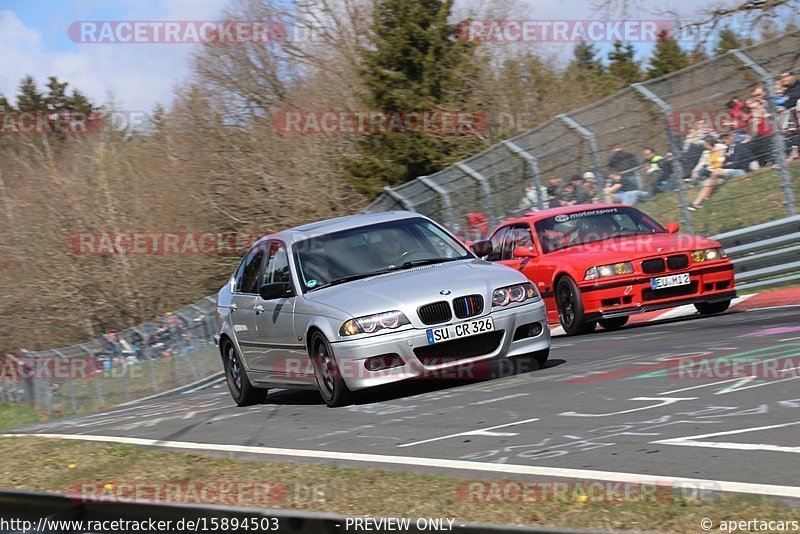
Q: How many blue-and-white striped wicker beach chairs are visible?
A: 0